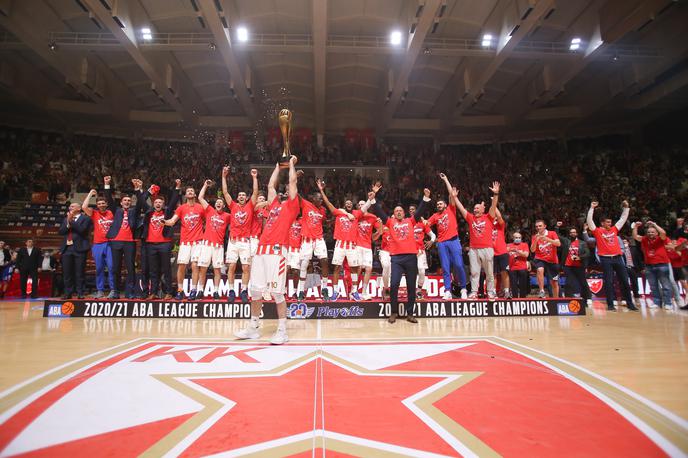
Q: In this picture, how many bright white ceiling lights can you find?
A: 5